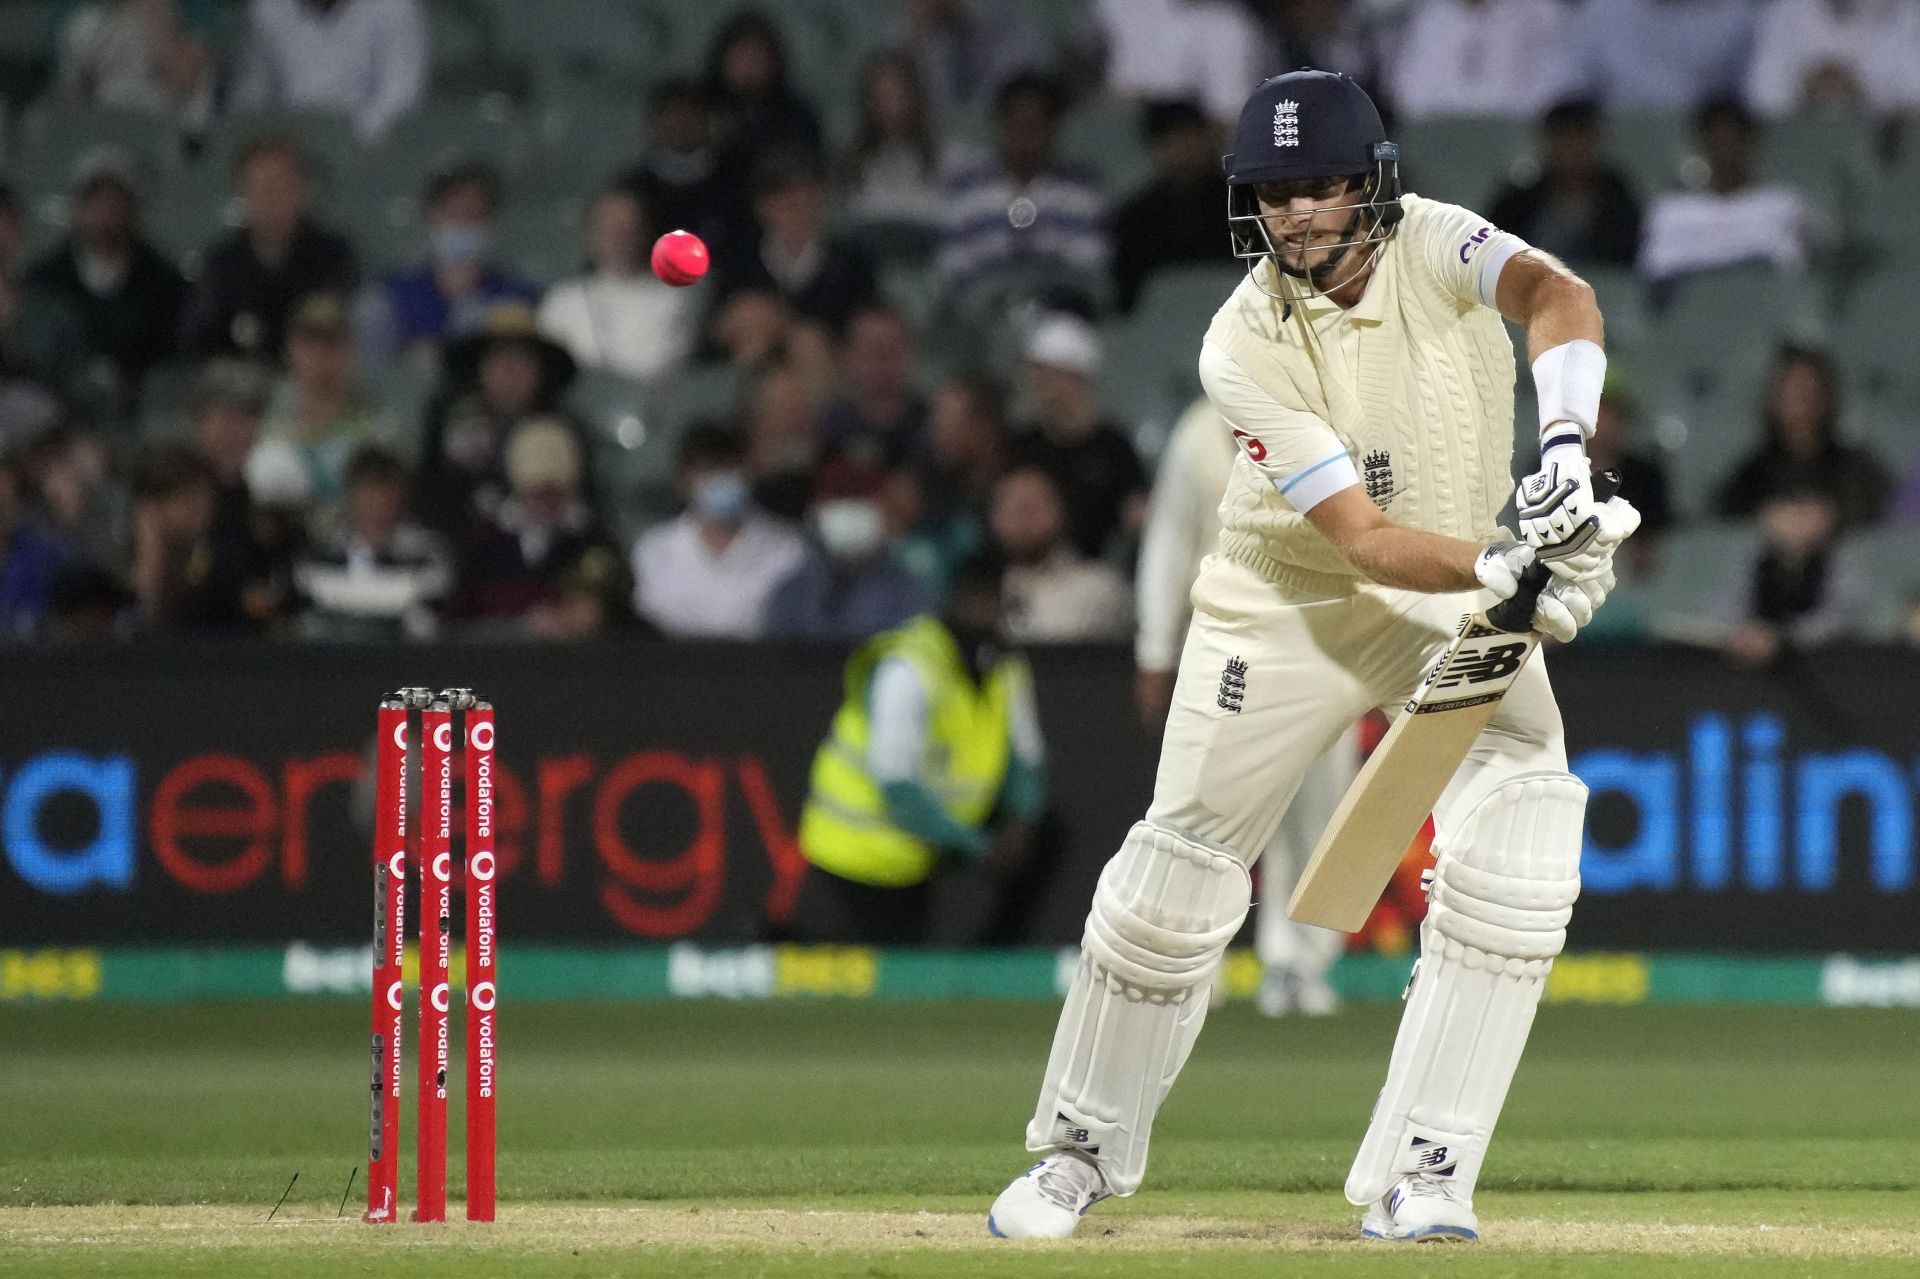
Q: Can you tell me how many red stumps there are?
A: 3